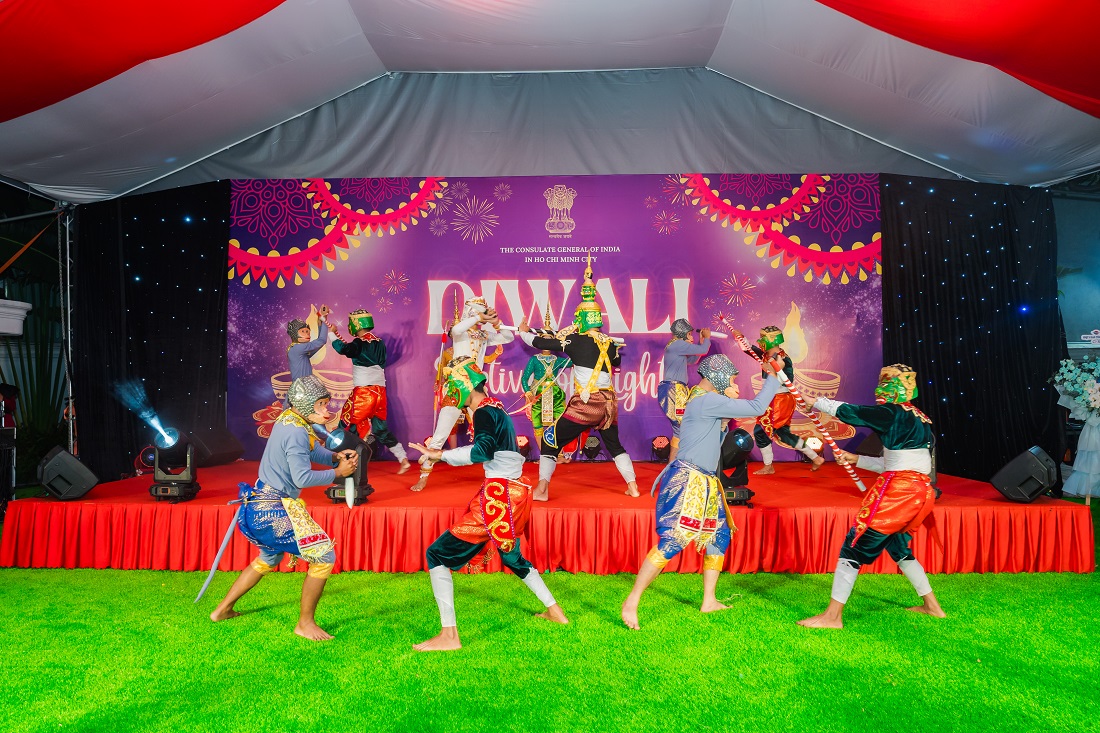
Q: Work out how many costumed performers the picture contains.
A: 12